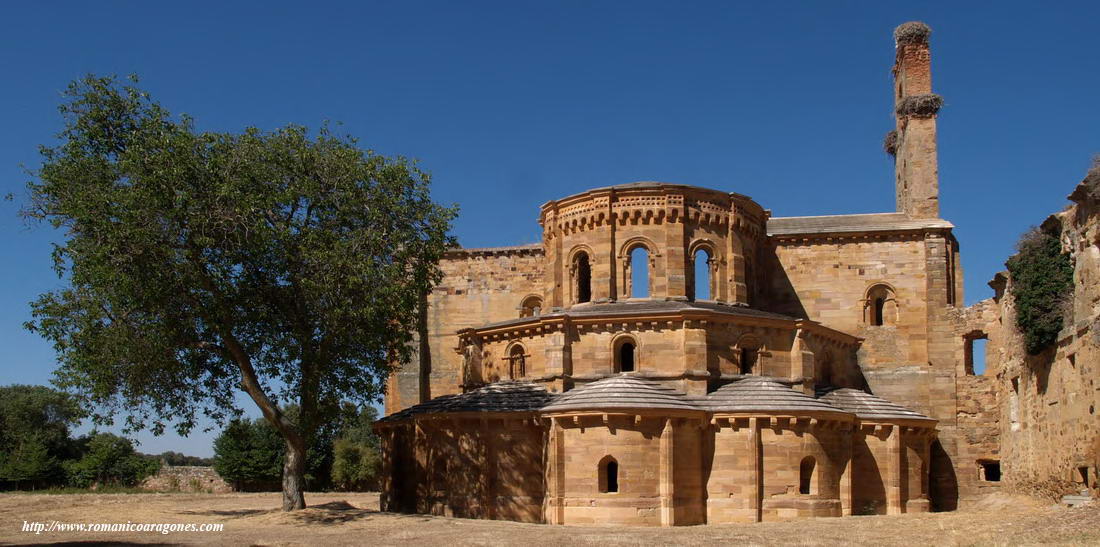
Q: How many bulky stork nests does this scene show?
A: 3